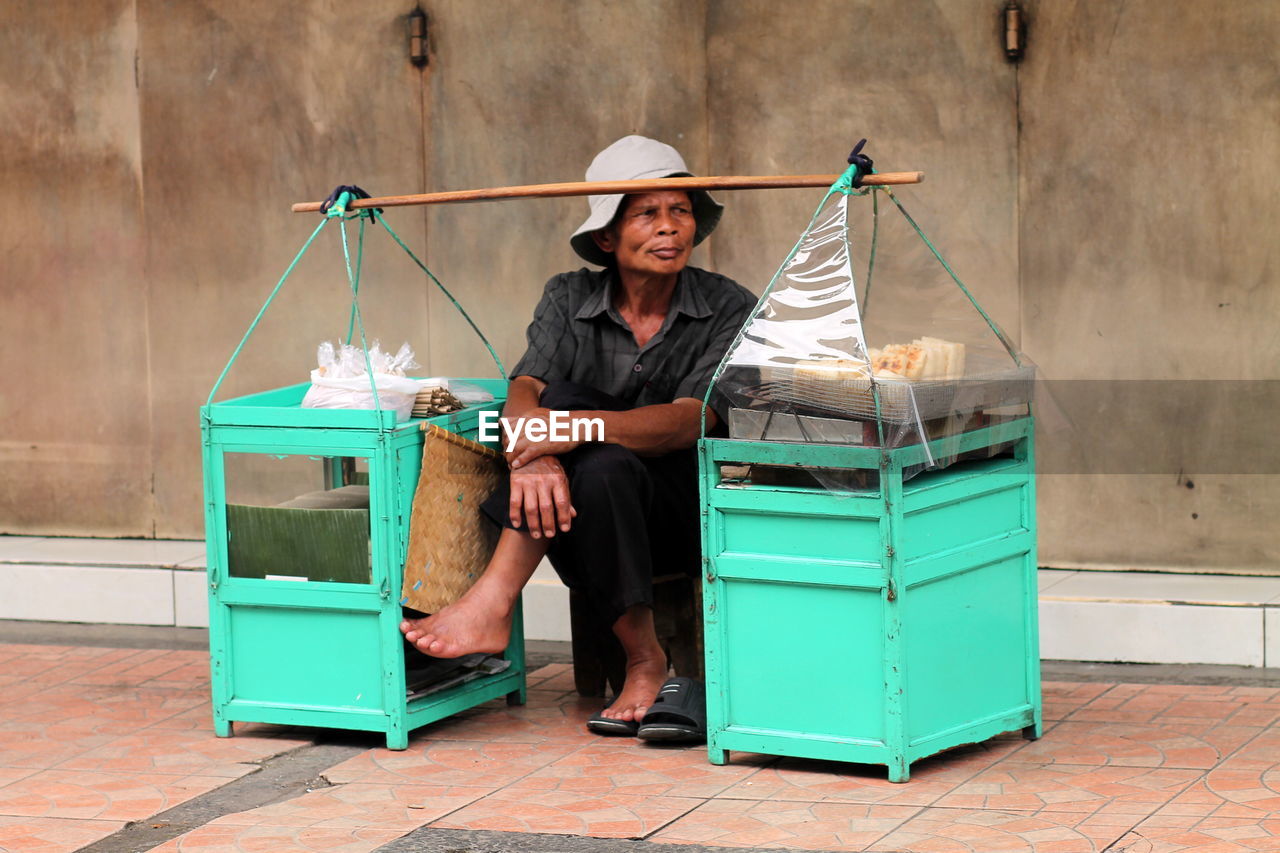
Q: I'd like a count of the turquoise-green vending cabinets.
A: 2